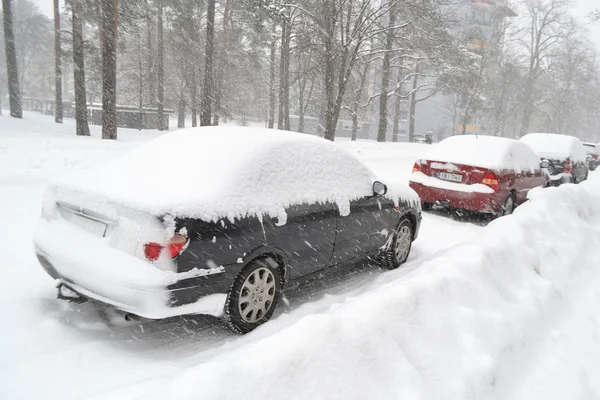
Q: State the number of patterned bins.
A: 0